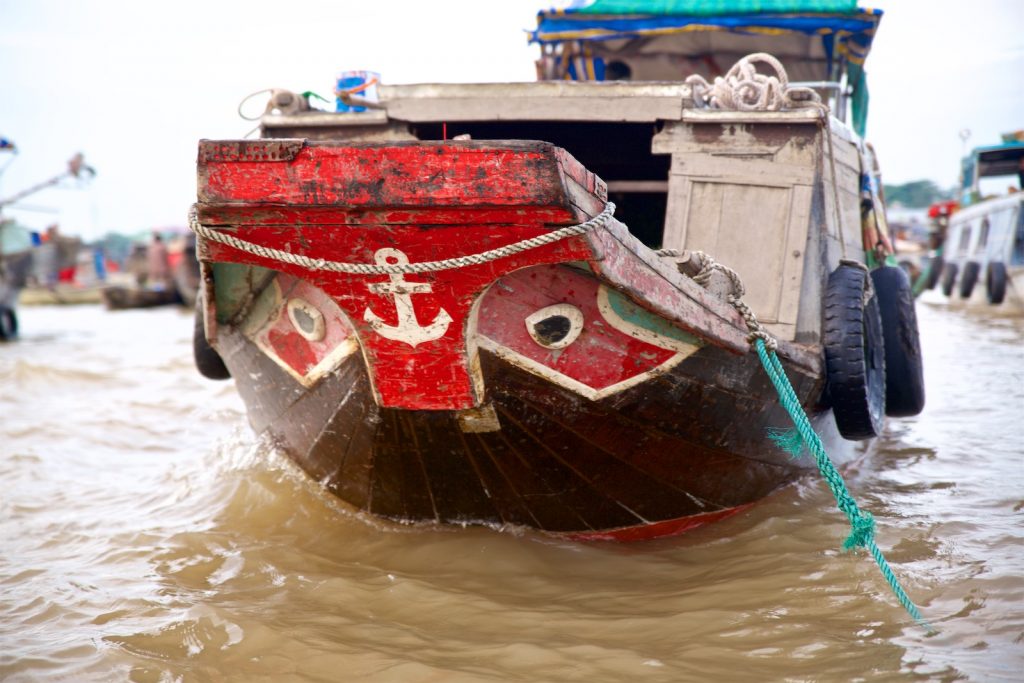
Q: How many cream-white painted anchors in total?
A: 1